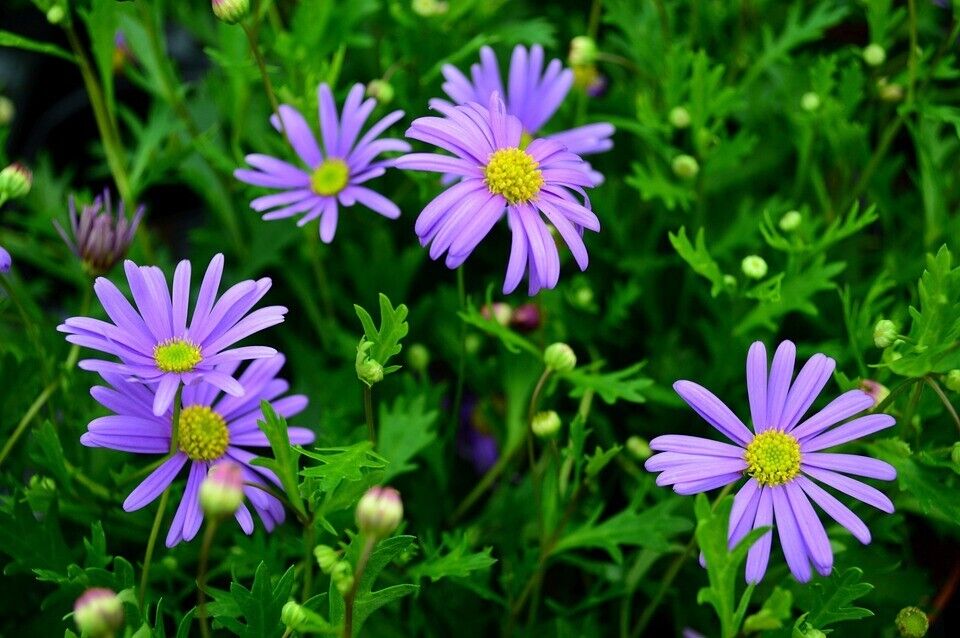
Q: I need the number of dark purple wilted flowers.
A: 1